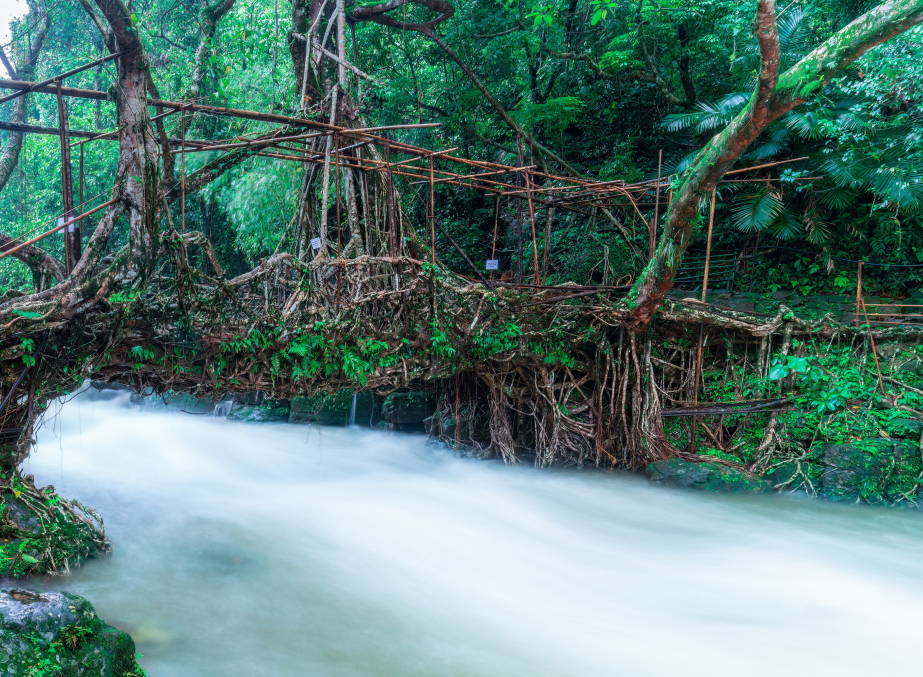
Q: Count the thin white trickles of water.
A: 2